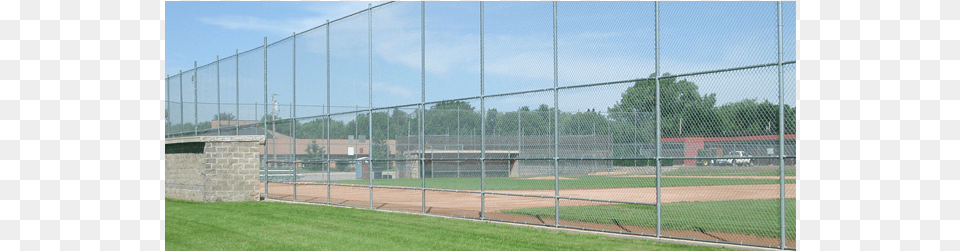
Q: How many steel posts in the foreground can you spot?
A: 14